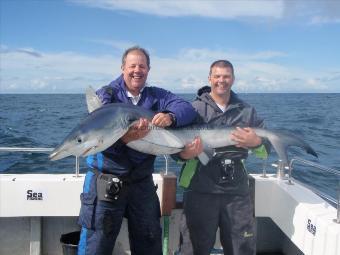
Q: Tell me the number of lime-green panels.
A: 2